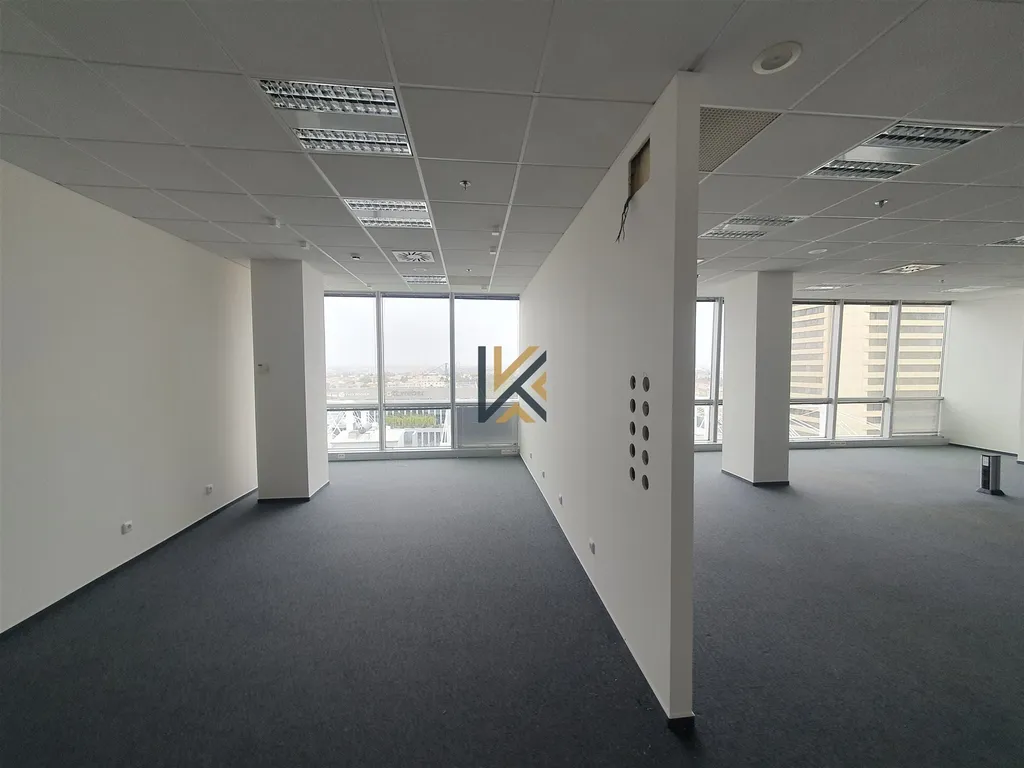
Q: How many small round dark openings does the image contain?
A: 10